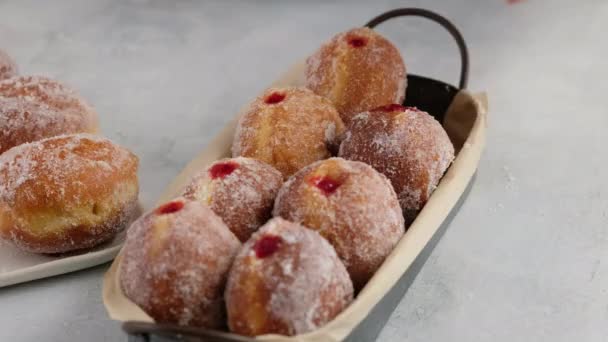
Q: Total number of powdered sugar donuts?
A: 10